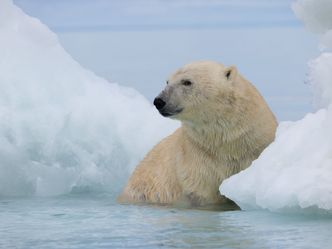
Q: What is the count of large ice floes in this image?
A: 2